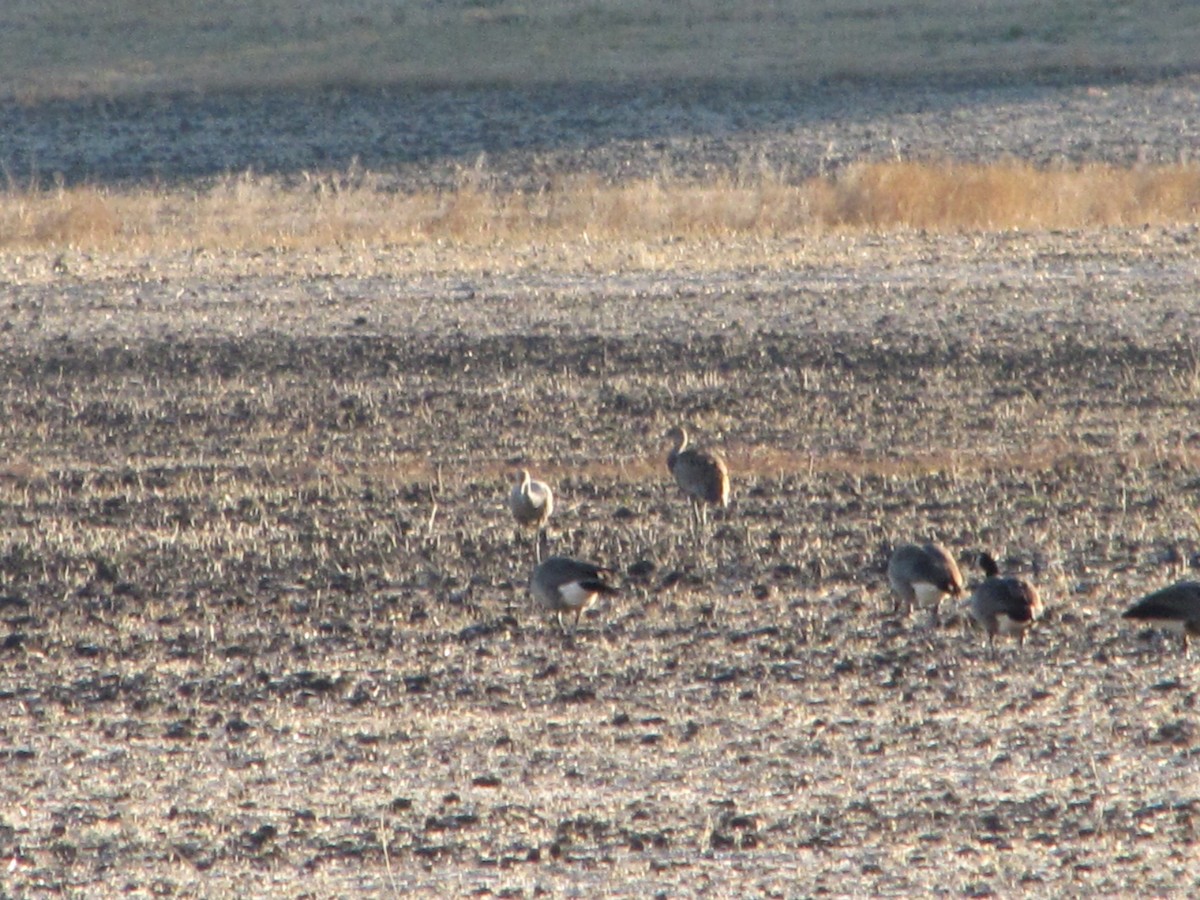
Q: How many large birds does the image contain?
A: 6